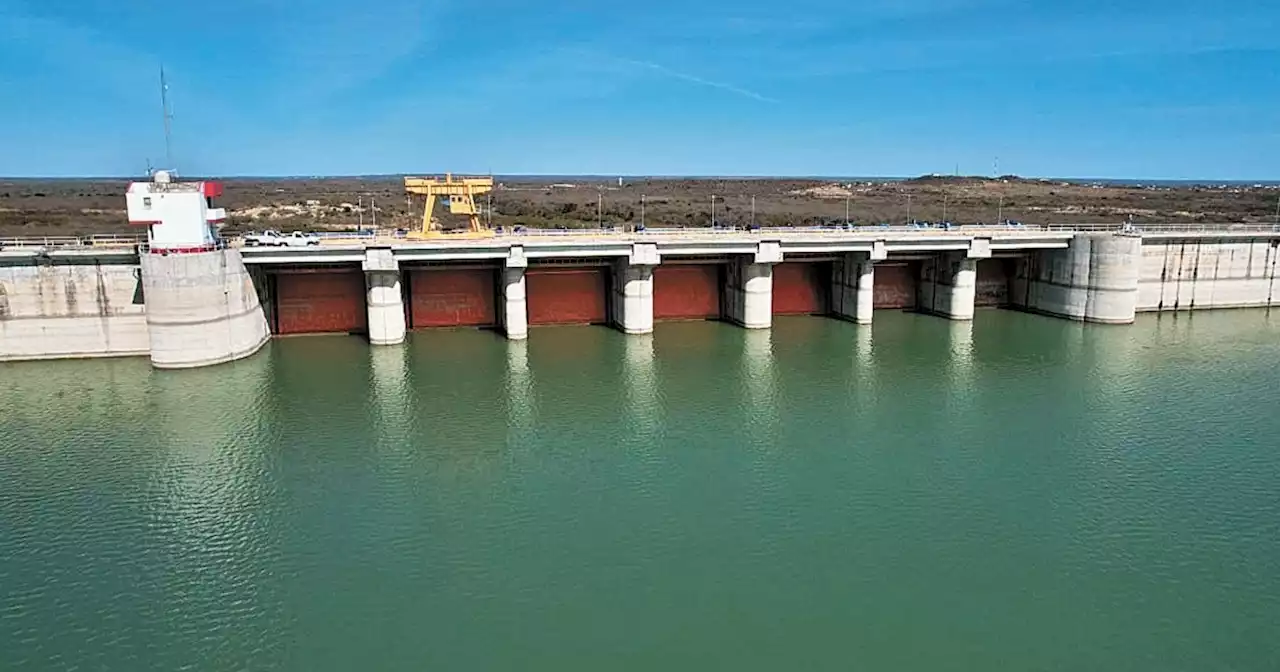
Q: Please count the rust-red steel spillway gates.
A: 7